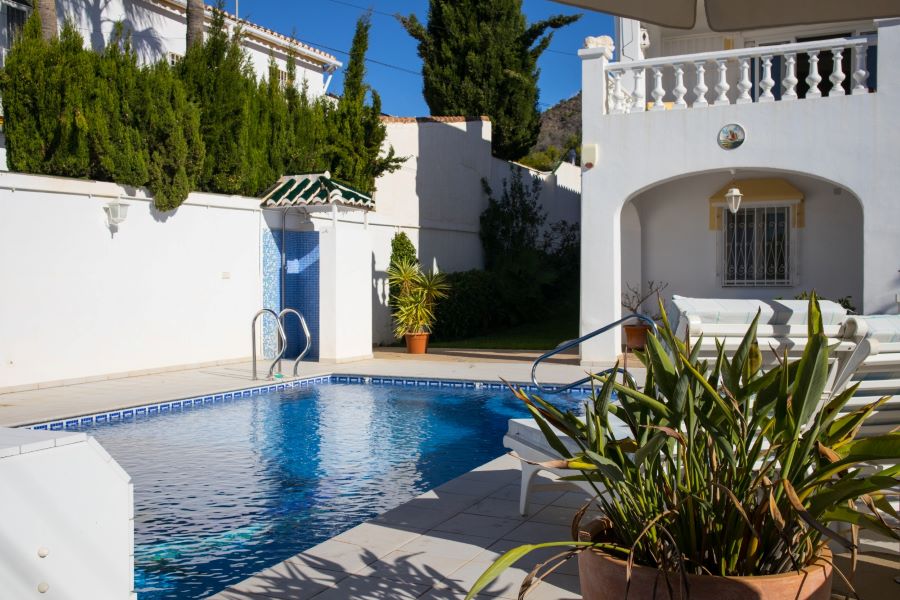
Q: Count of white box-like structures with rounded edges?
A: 1